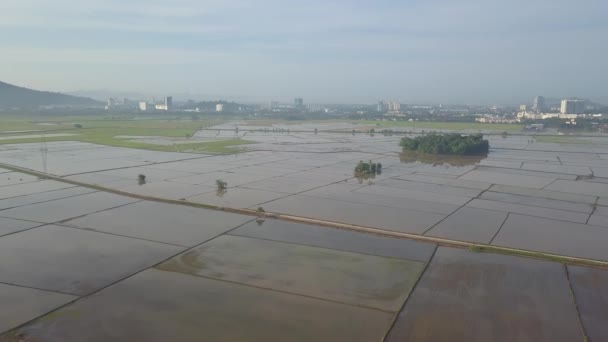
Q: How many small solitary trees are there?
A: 3